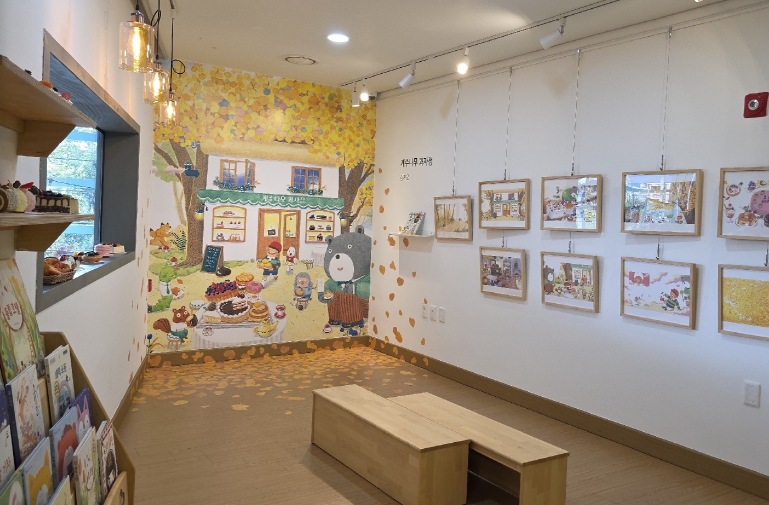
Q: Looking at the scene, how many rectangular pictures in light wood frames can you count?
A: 9